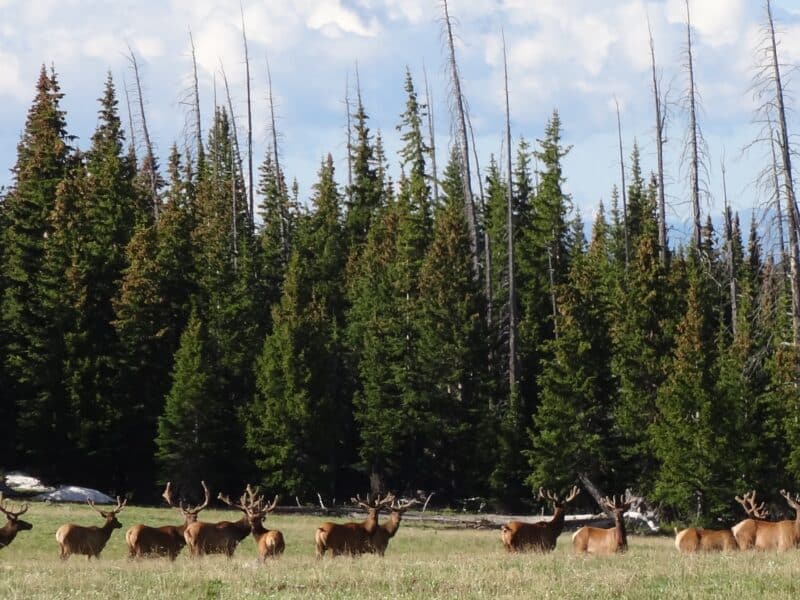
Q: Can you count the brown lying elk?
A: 0